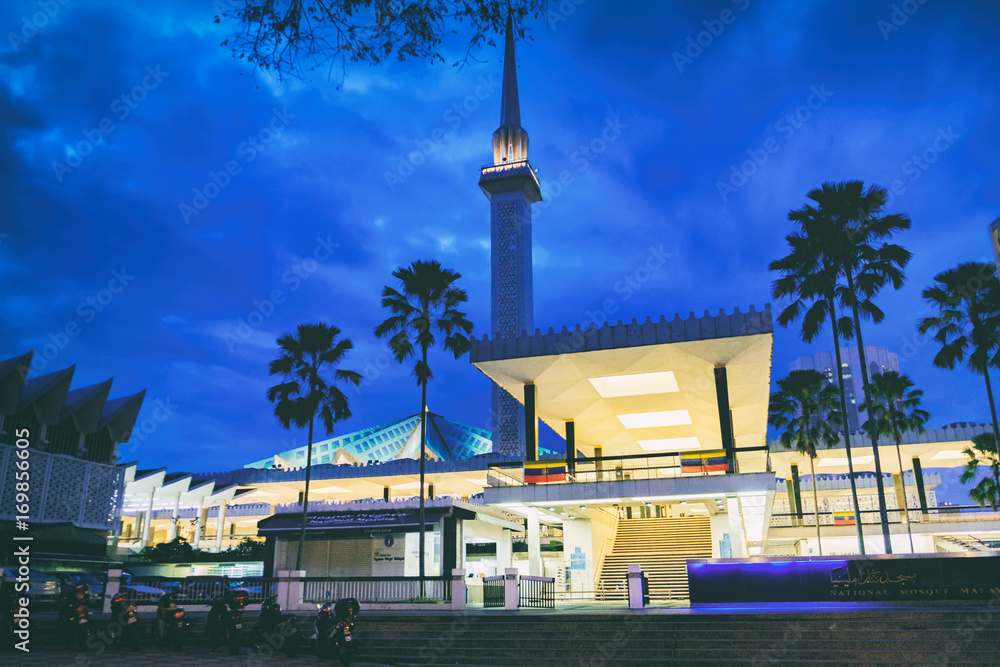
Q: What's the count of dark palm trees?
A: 8